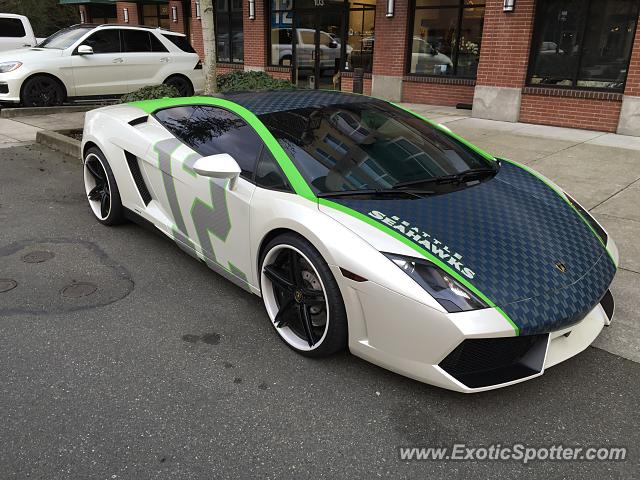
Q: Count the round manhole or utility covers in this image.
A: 3